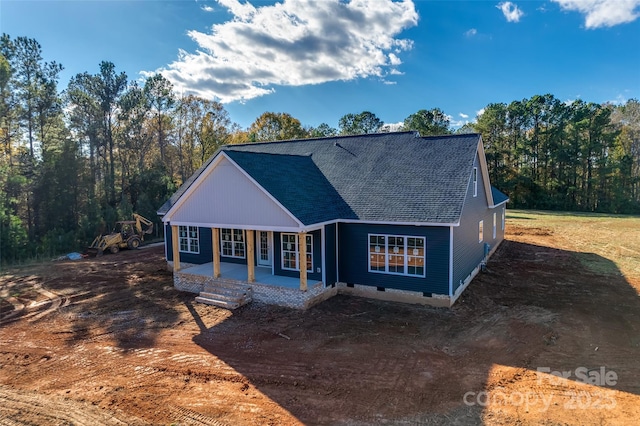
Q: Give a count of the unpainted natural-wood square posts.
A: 4